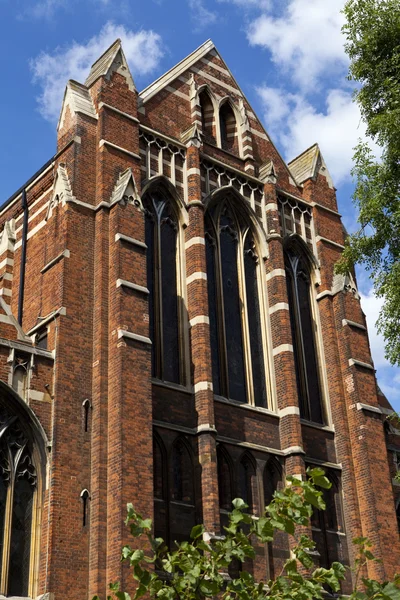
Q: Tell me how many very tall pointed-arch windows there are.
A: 3